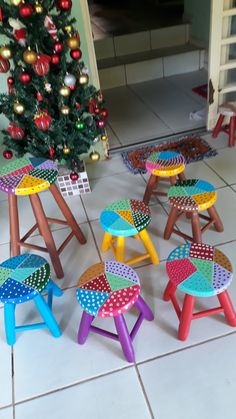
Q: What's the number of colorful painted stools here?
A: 7